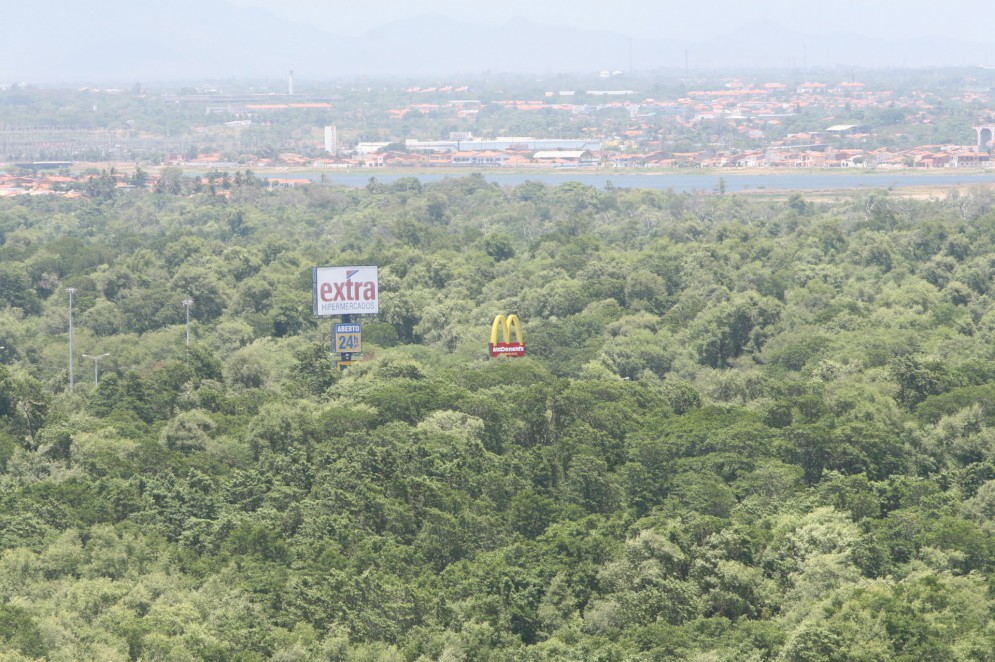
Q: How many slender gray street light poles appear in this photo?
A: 3